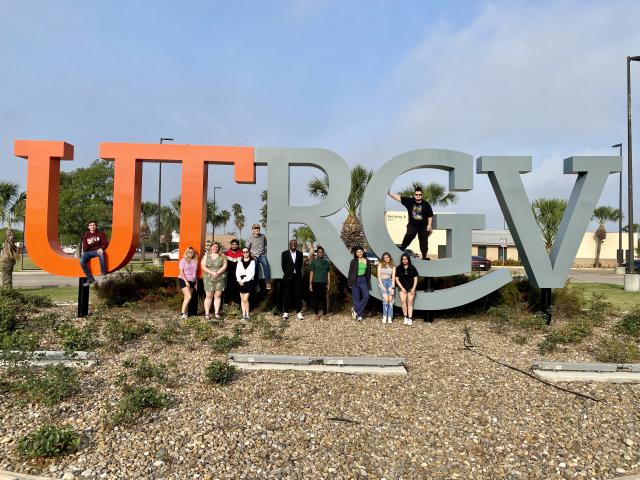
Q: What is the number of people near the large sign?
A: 12